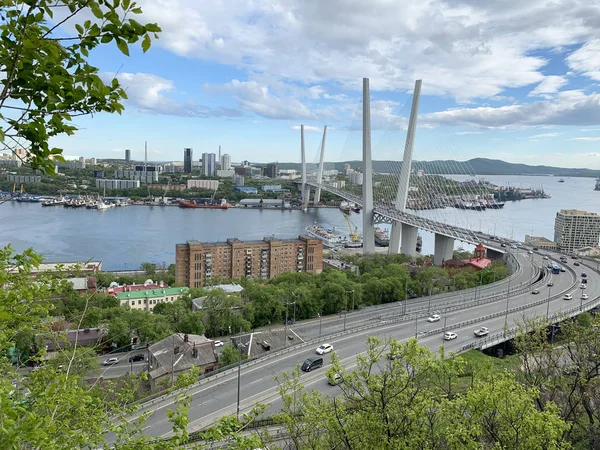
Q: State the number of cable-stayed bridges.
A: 1